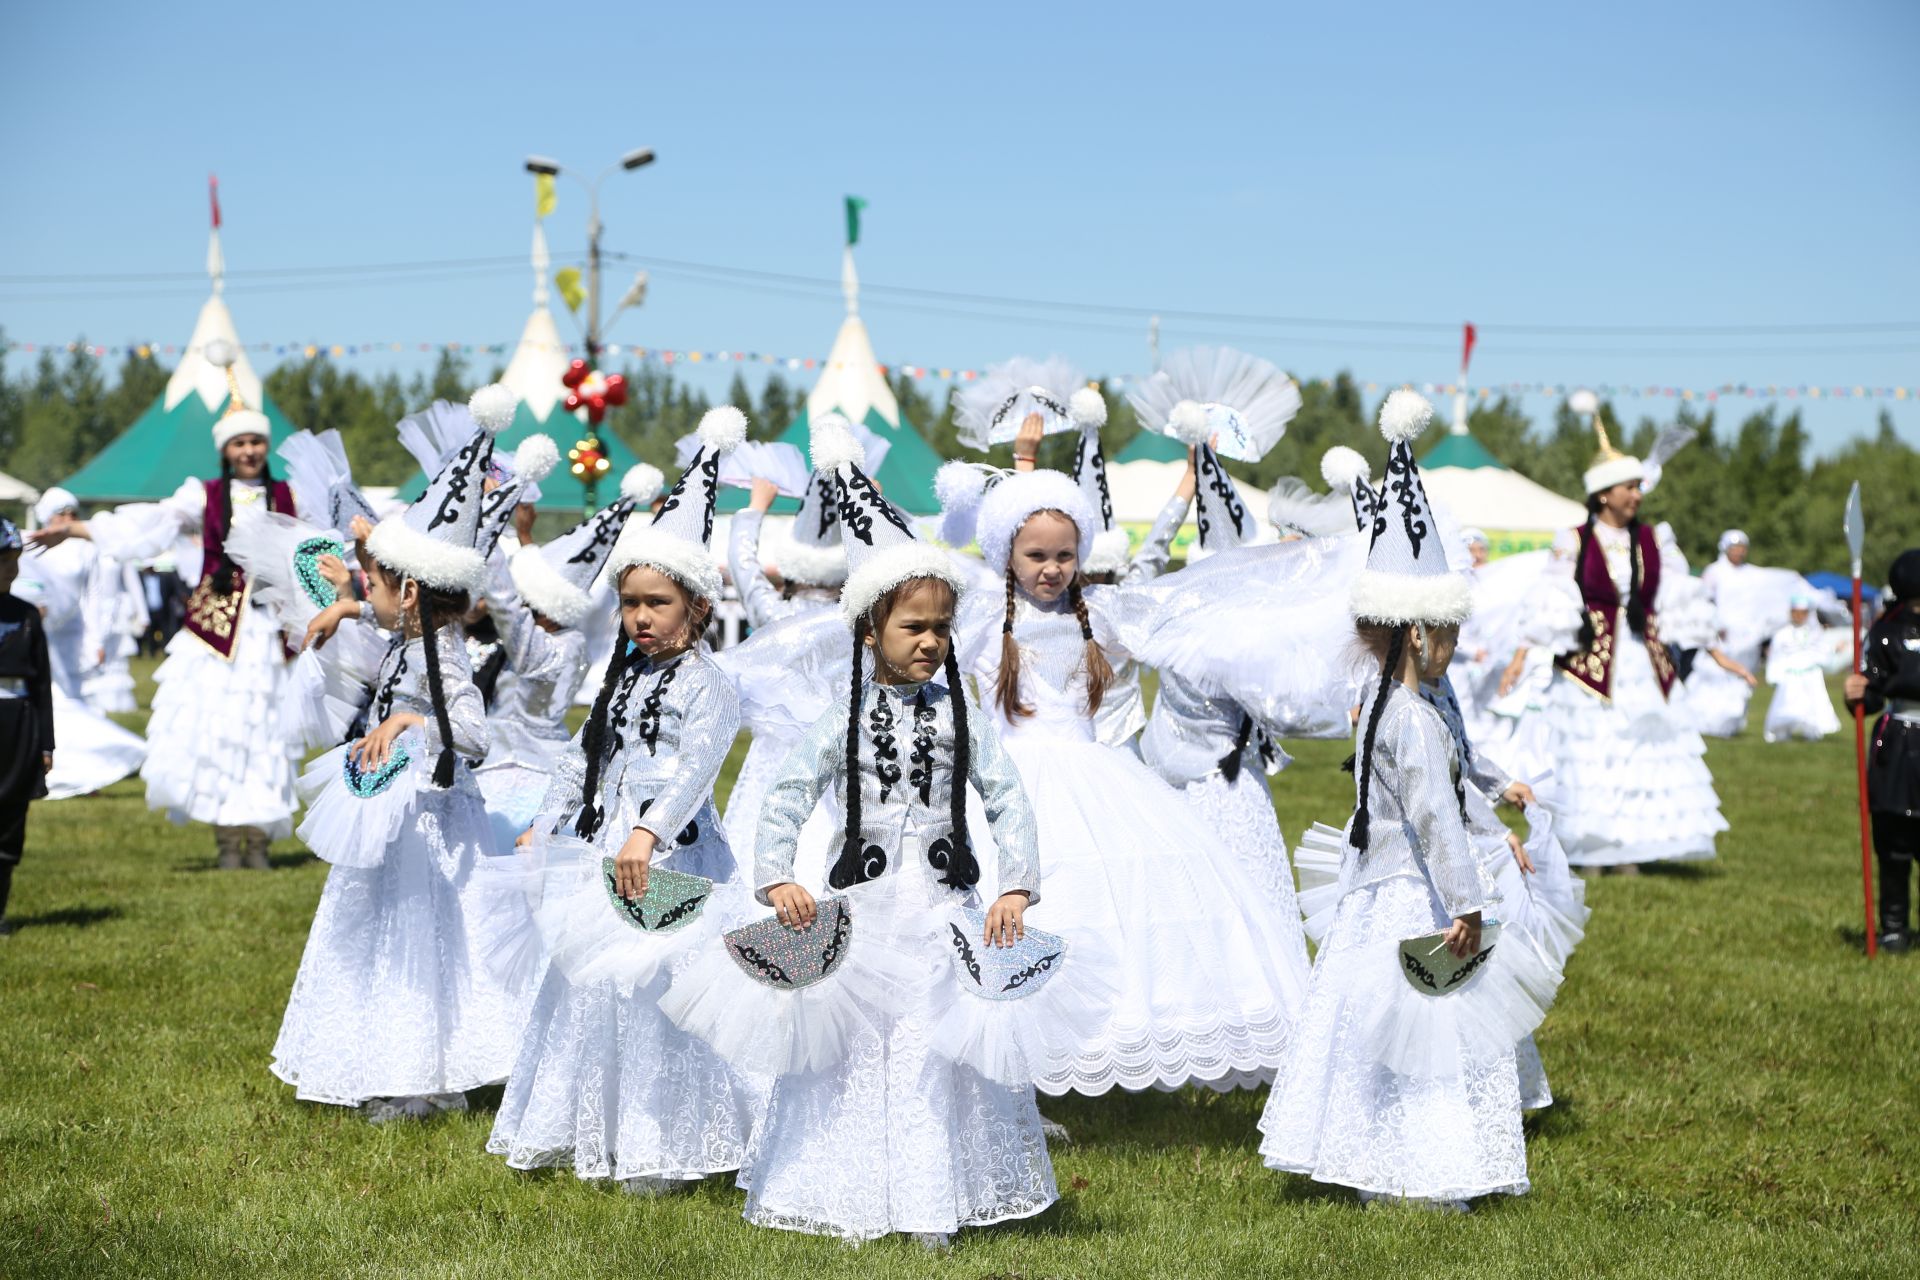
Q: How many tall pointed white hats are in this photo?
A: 10